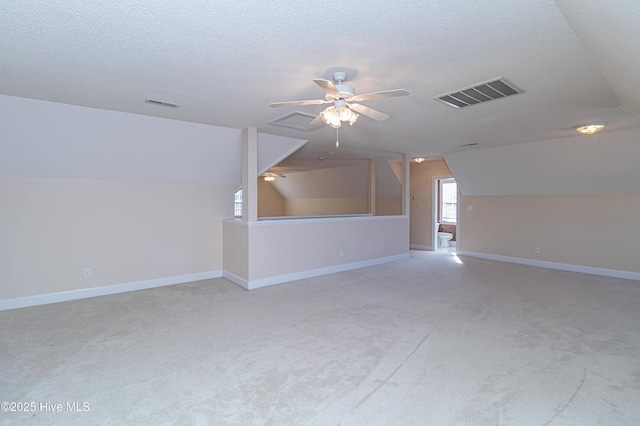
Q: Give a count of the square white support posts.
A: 3